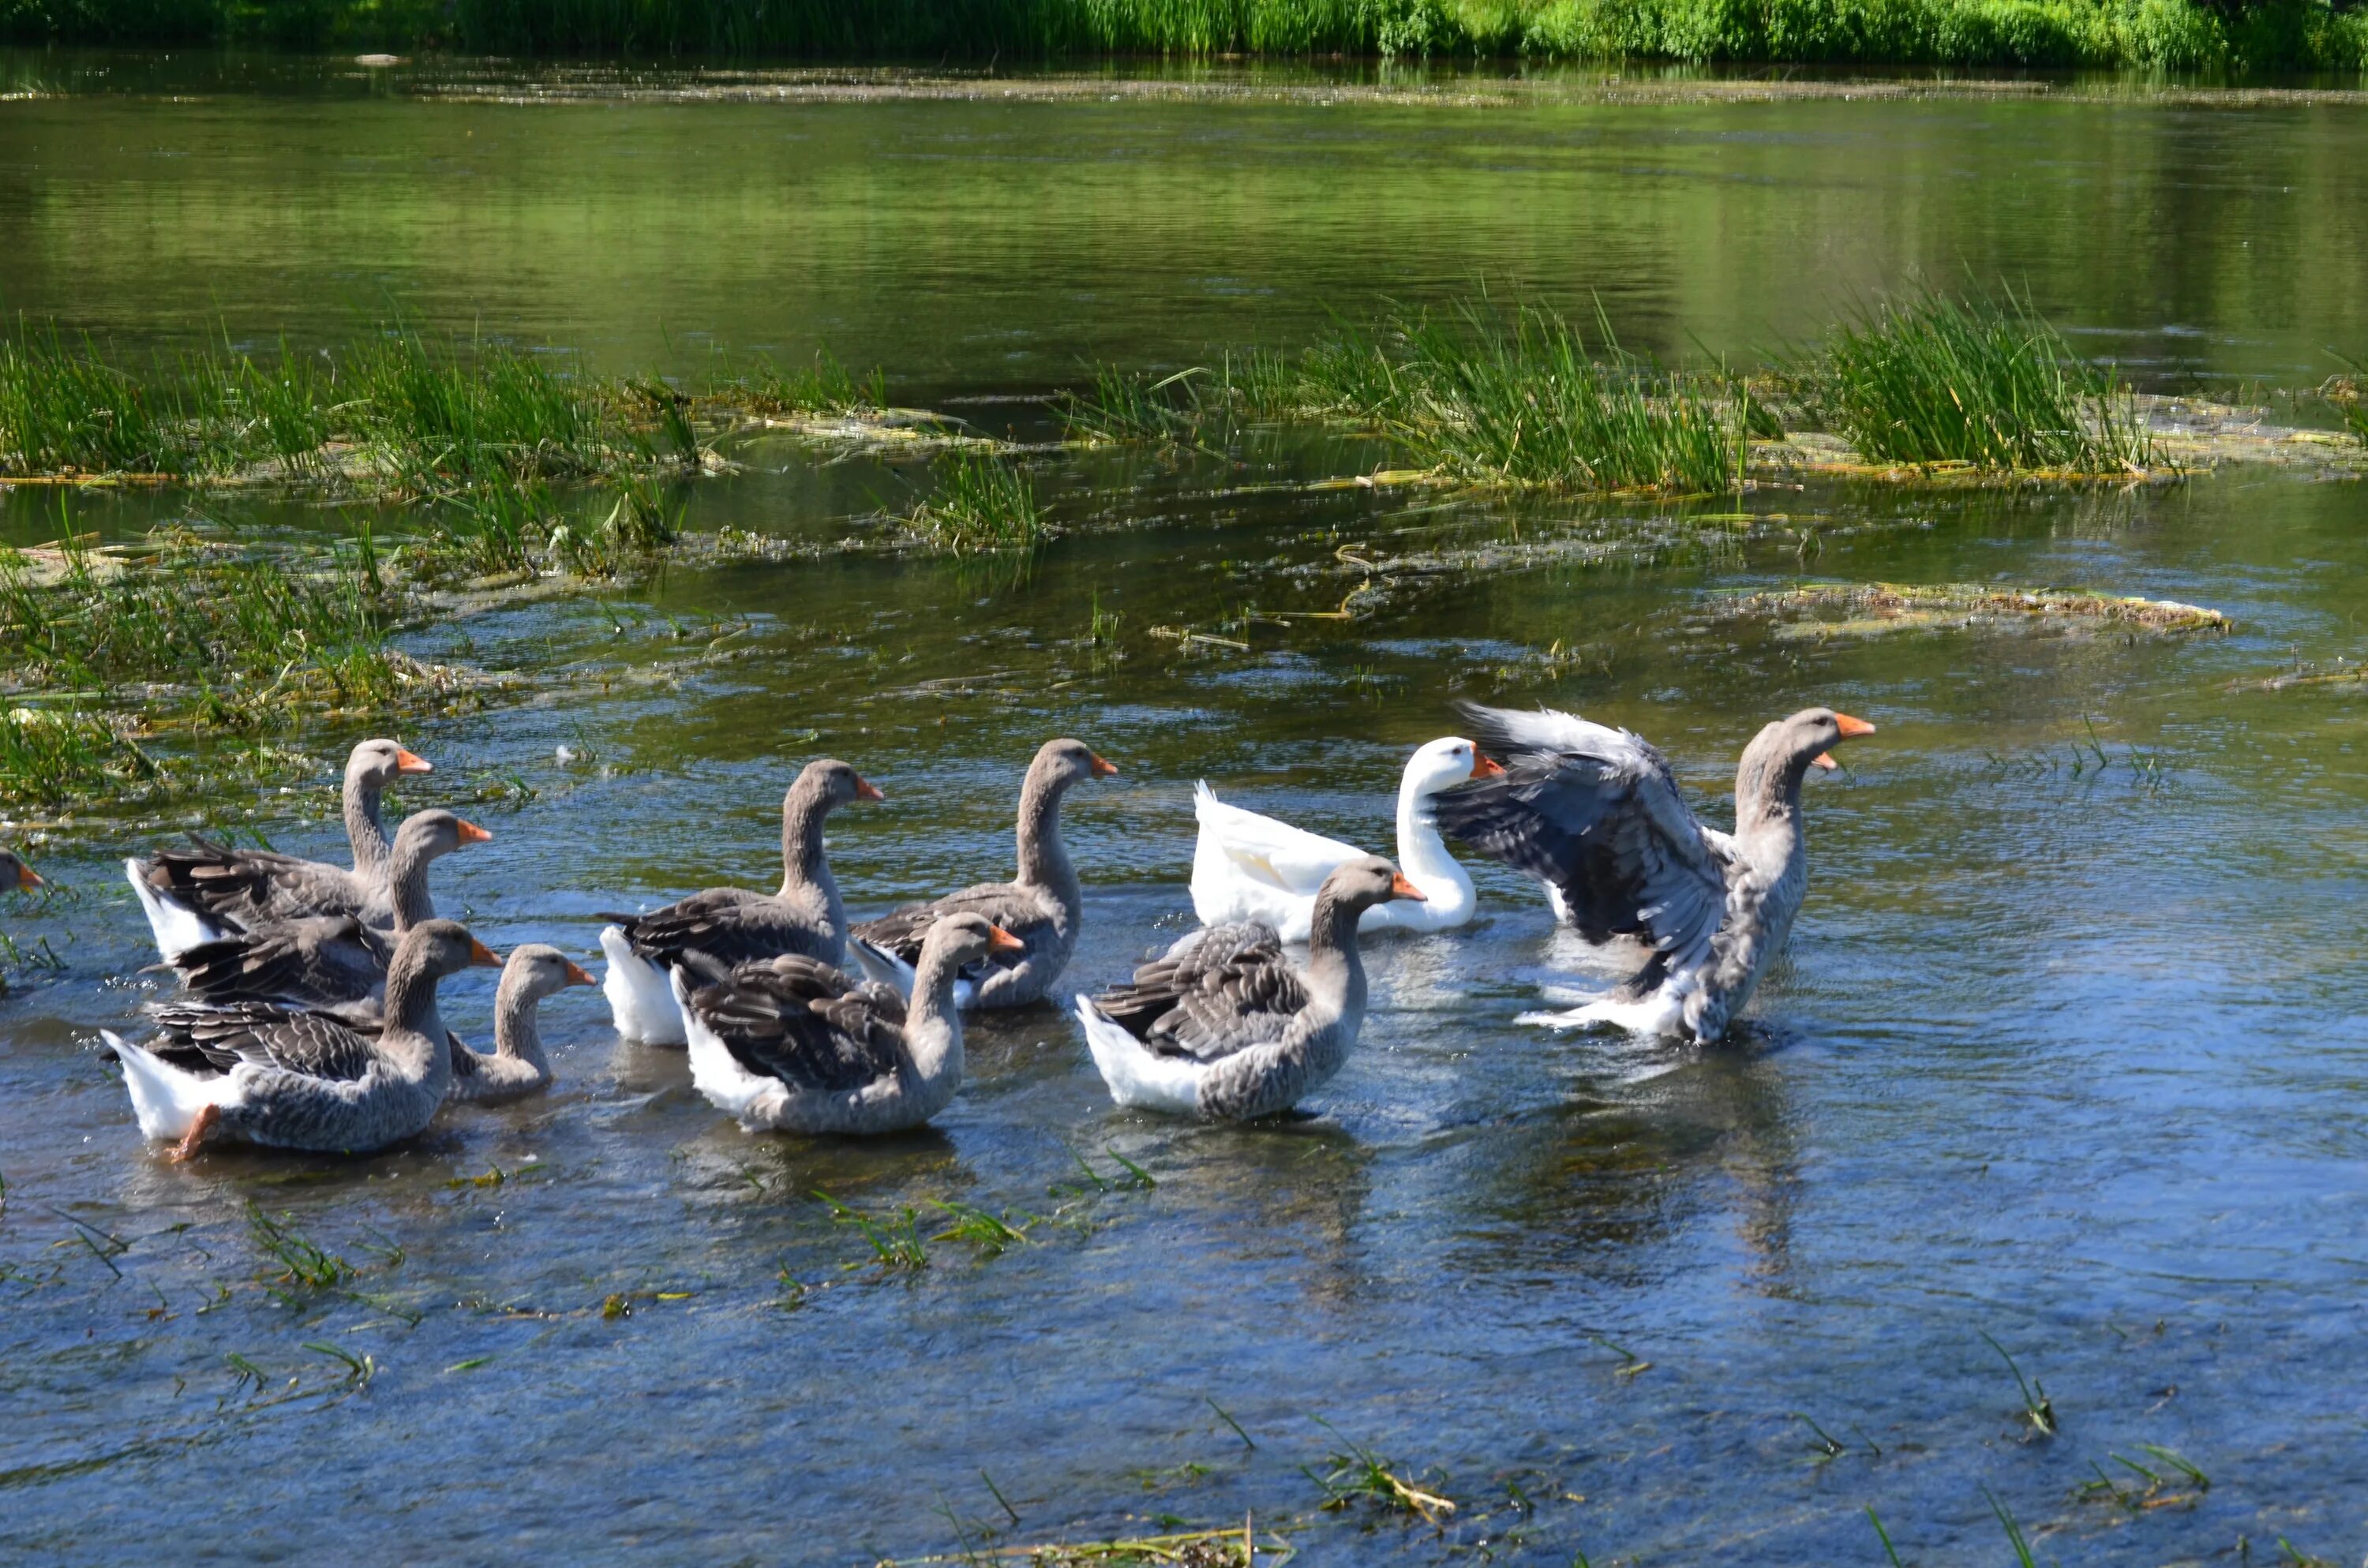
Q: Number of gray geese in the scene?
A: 11